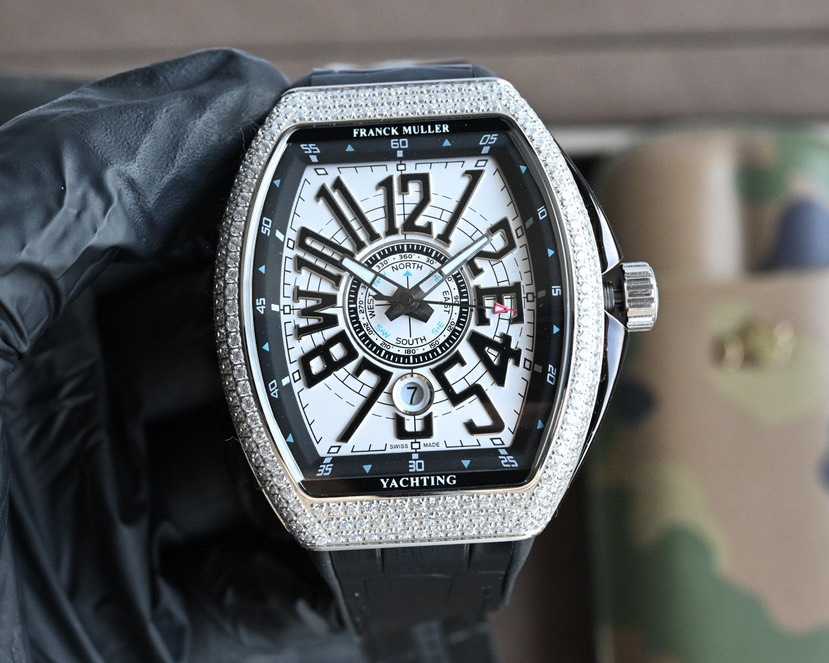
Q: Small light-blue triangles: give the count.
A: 12